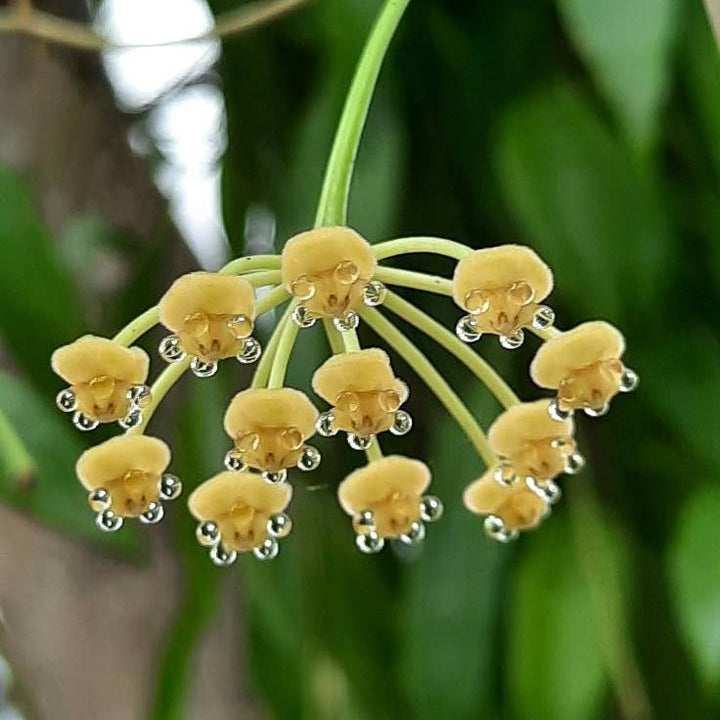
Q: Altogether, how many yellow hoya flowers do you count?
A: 12